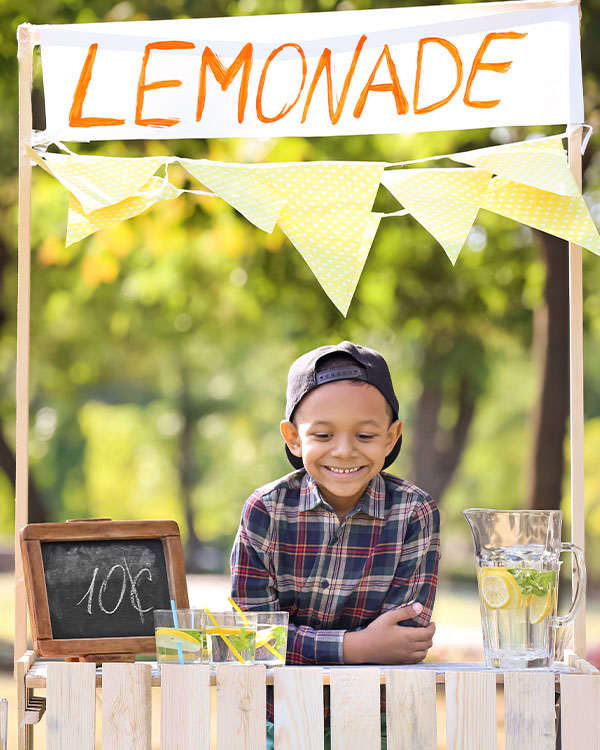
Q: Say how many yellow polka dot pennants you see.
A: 7